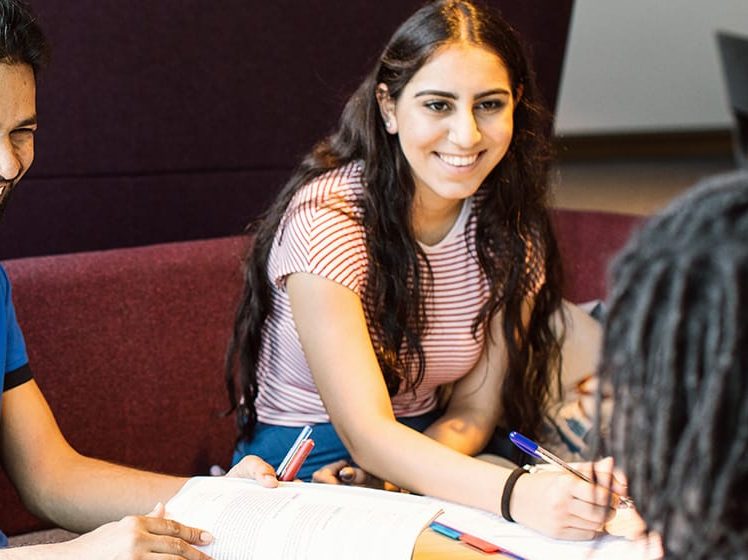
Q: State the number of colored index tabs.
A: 2